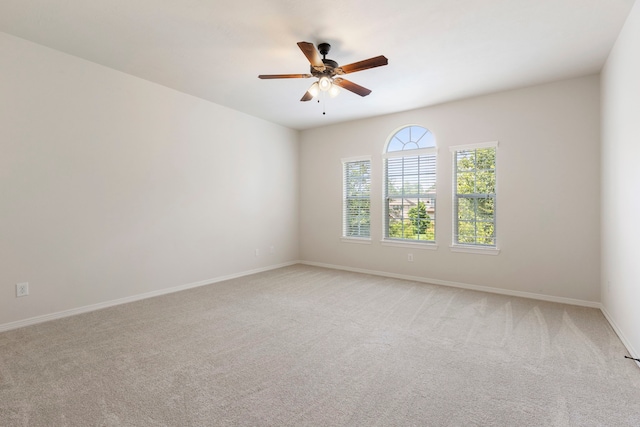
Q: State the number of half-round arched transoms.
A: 1